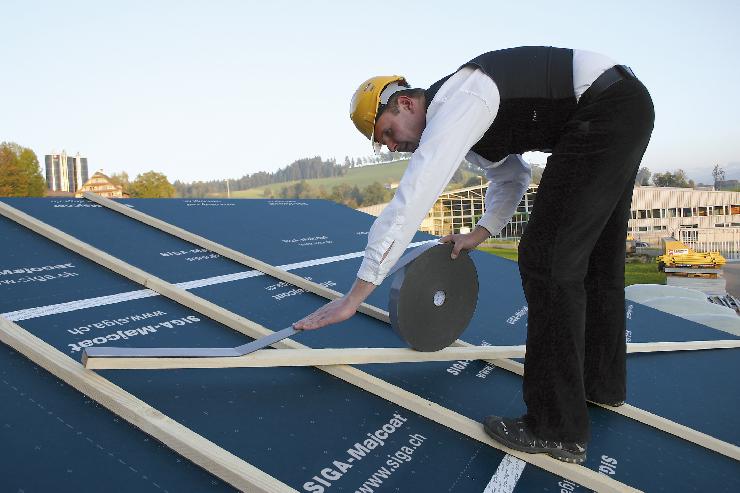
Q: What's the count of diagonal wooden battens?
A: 3